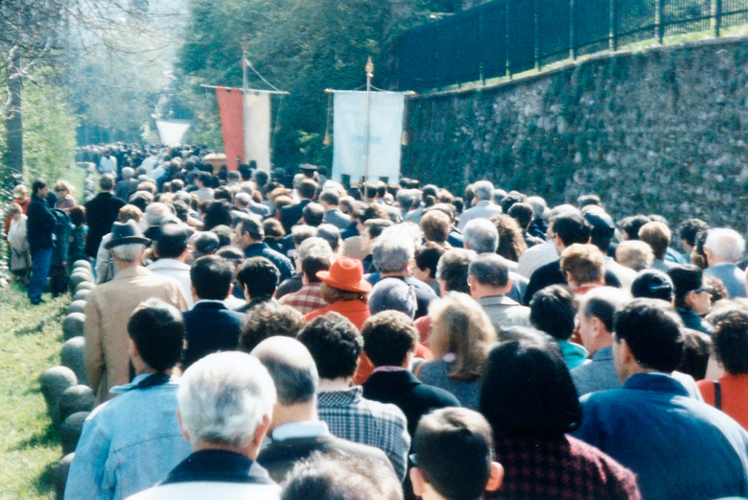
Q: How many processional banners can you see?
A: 3